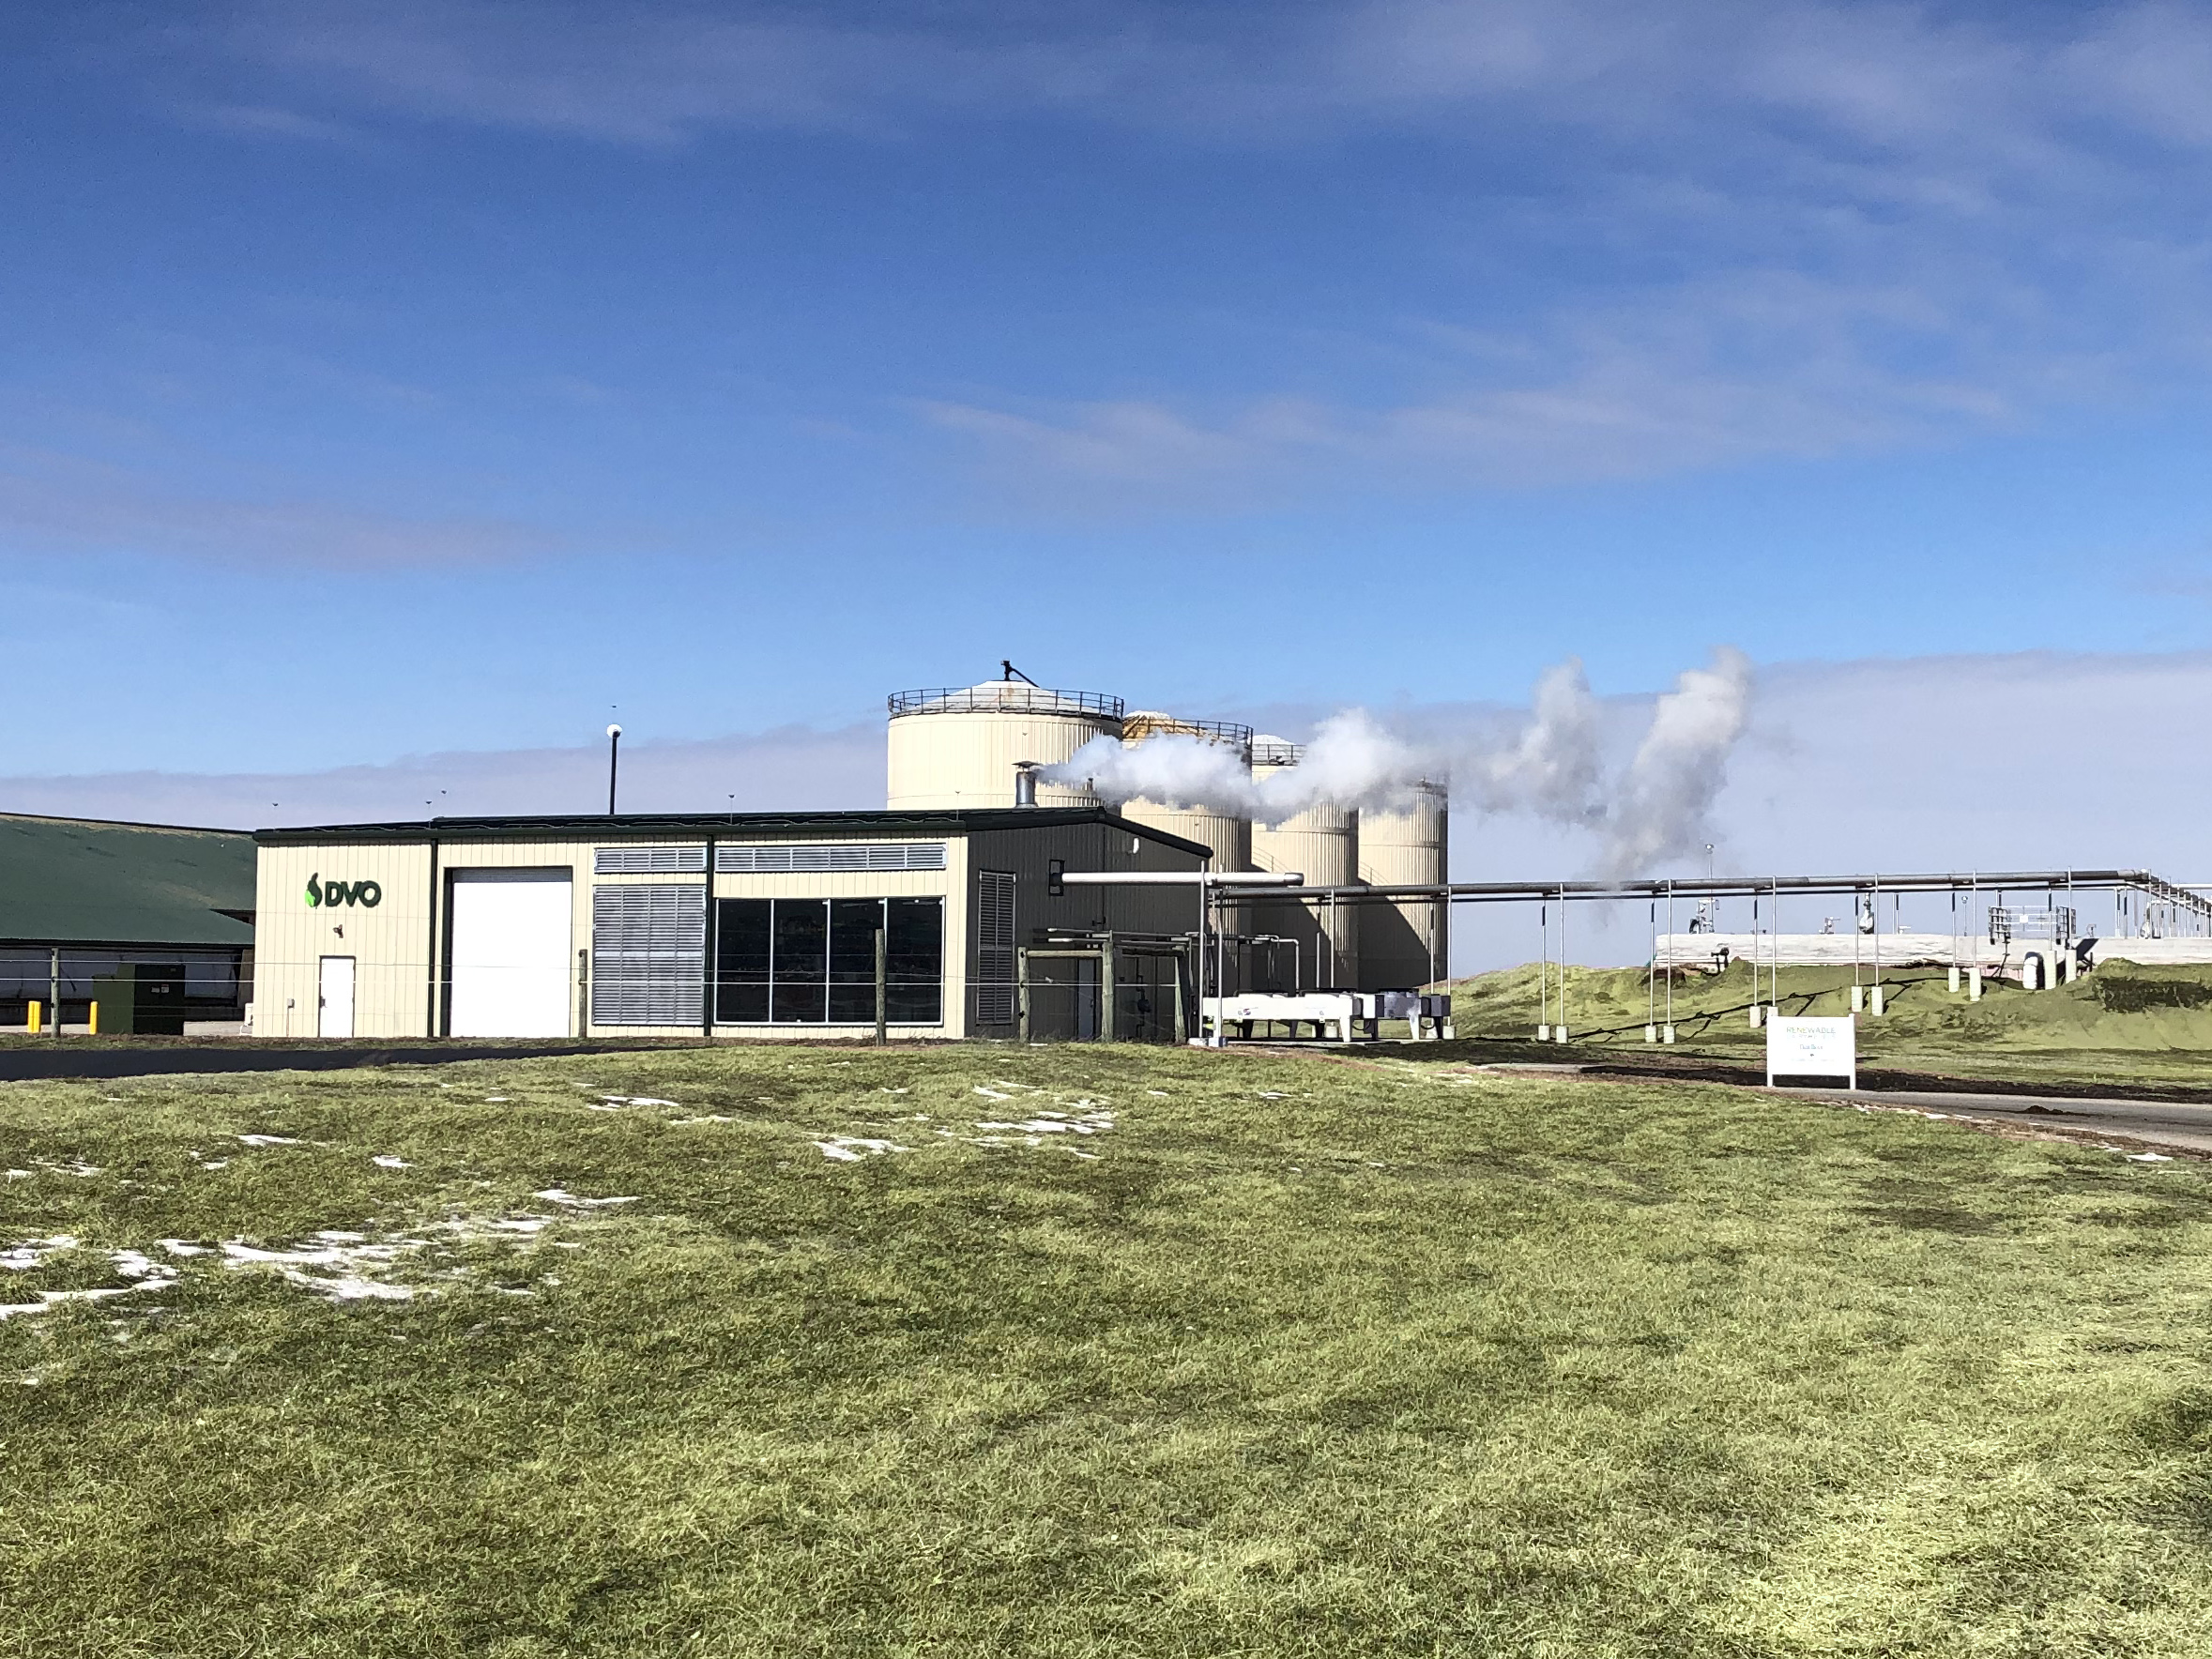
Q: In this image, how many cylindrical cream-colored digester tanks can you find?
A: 4